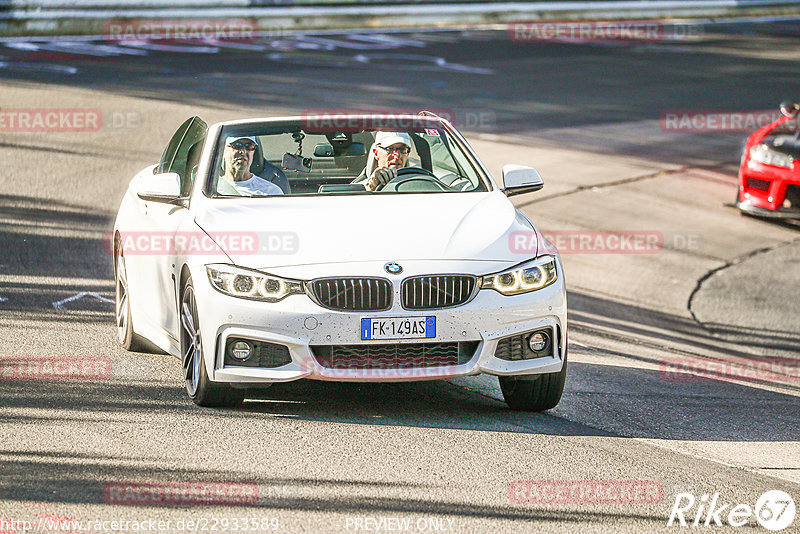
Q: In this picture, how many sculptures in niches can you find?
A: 0